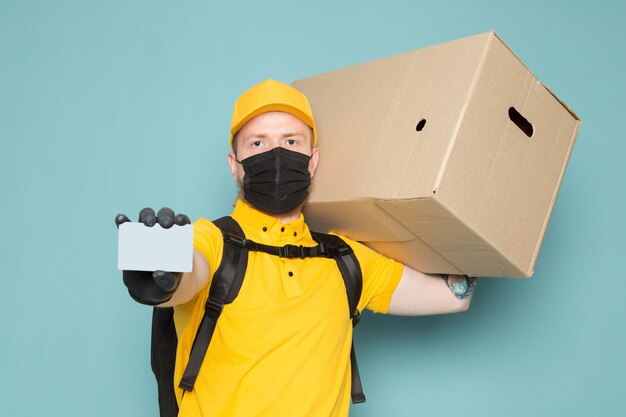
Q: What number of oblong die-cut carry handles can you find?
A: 1